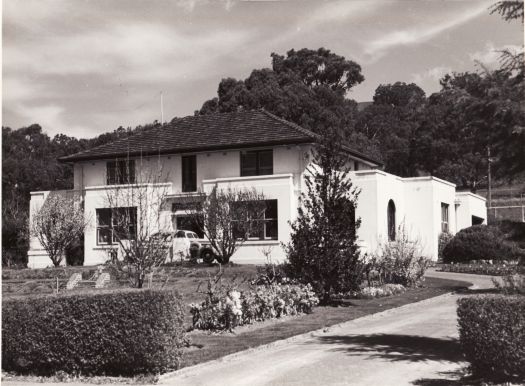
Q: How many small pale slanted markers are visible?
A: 2